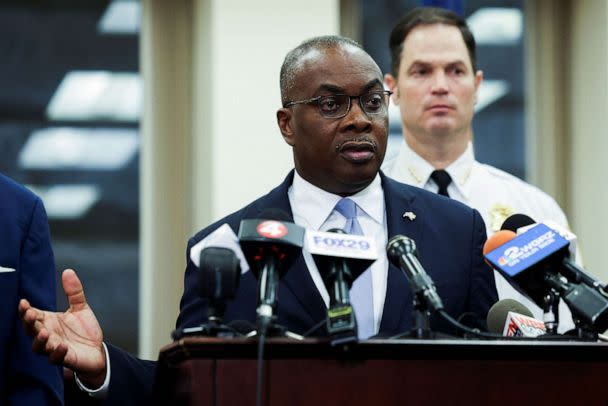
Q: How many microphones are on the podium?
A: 7